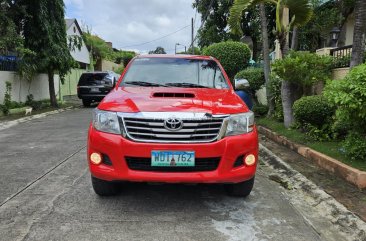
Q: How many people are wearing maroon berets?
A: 0